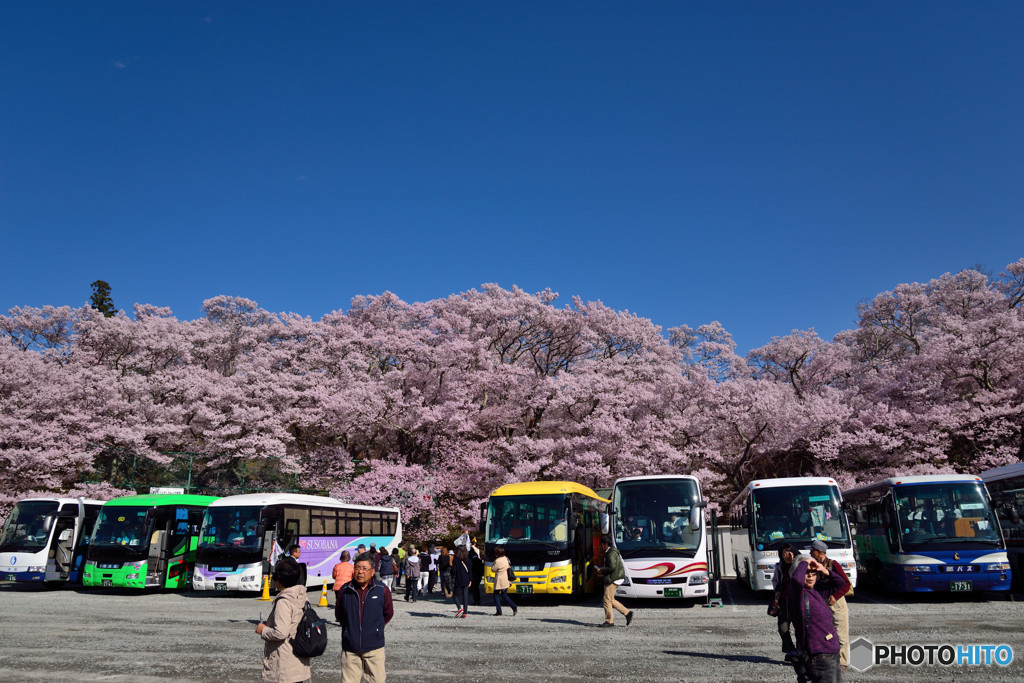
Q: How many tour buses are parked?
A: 8